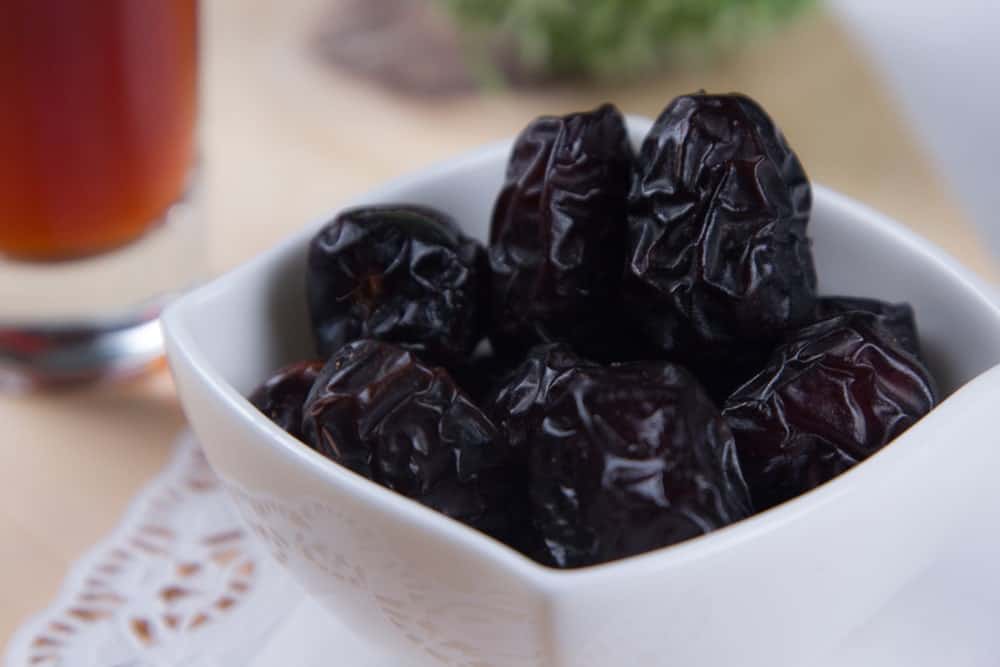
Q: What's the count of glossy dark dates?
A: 9